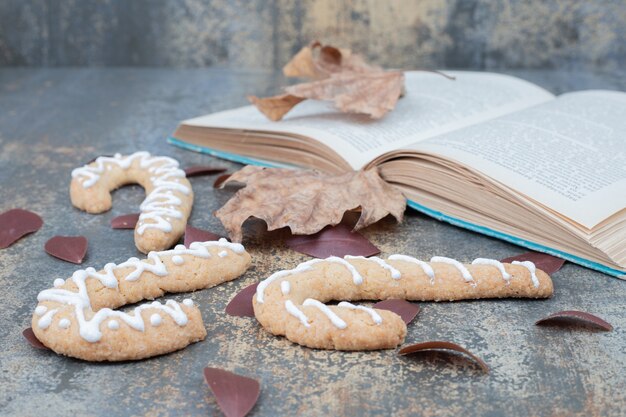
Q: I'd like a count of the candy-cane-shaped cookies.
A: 3